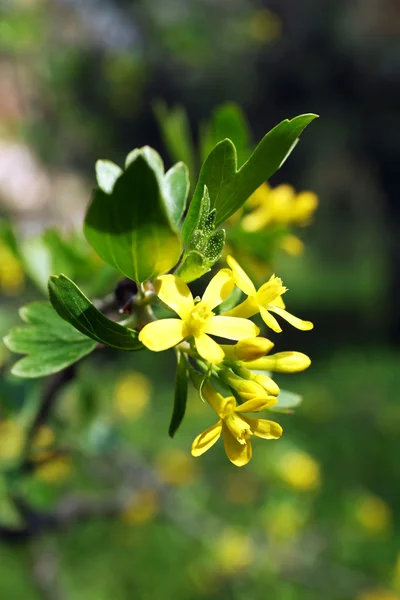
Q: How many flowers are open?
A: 3